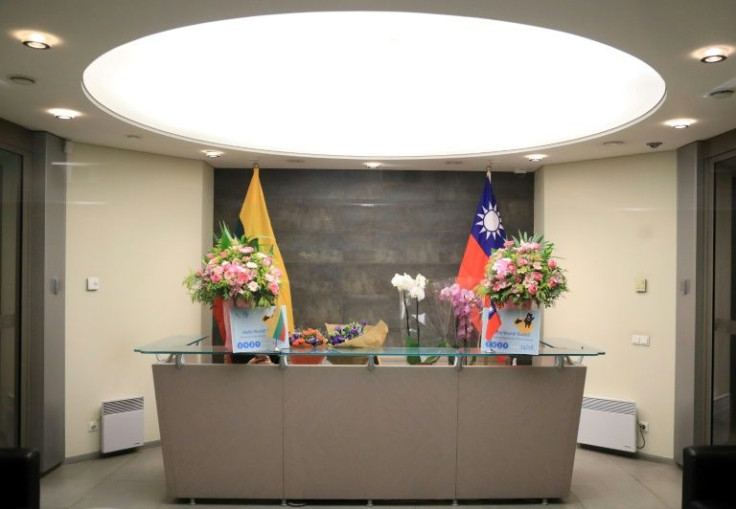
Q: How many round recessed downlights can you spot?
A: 7